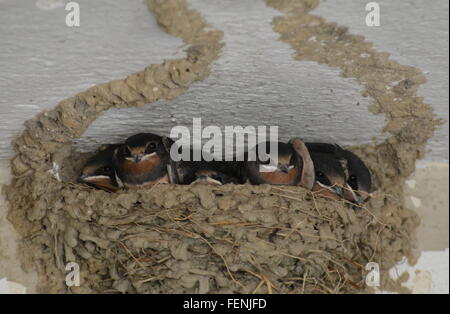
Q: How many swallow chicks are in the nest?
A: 6